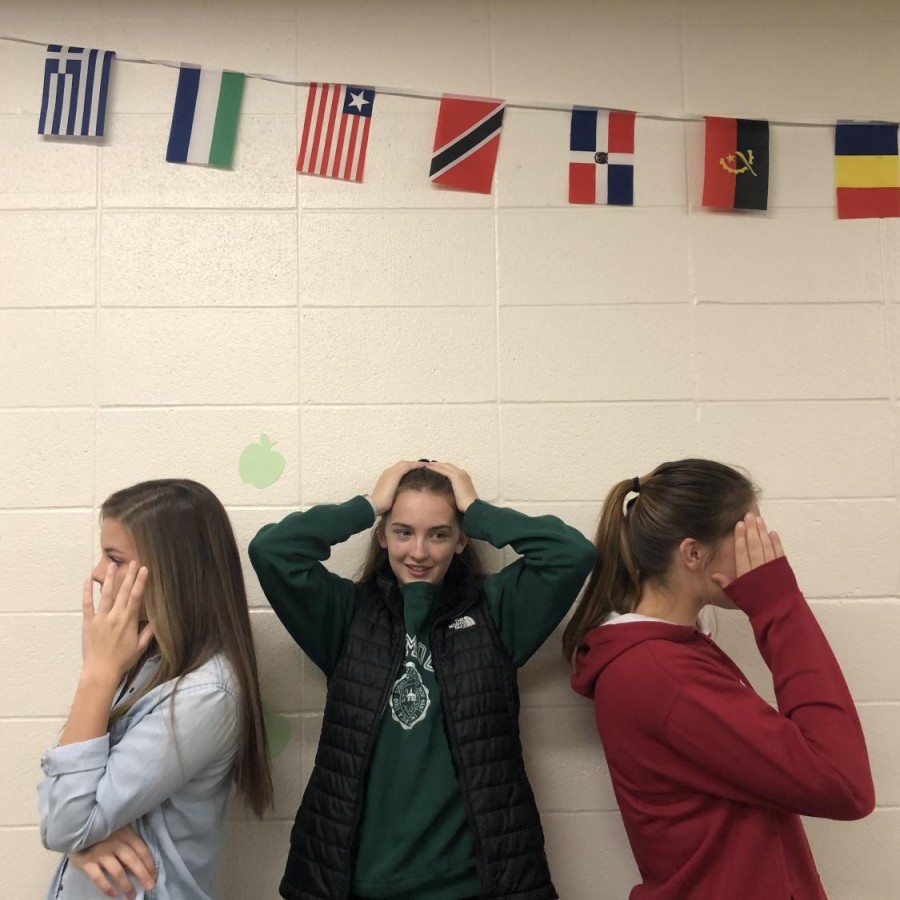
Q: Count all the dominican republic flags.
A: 1